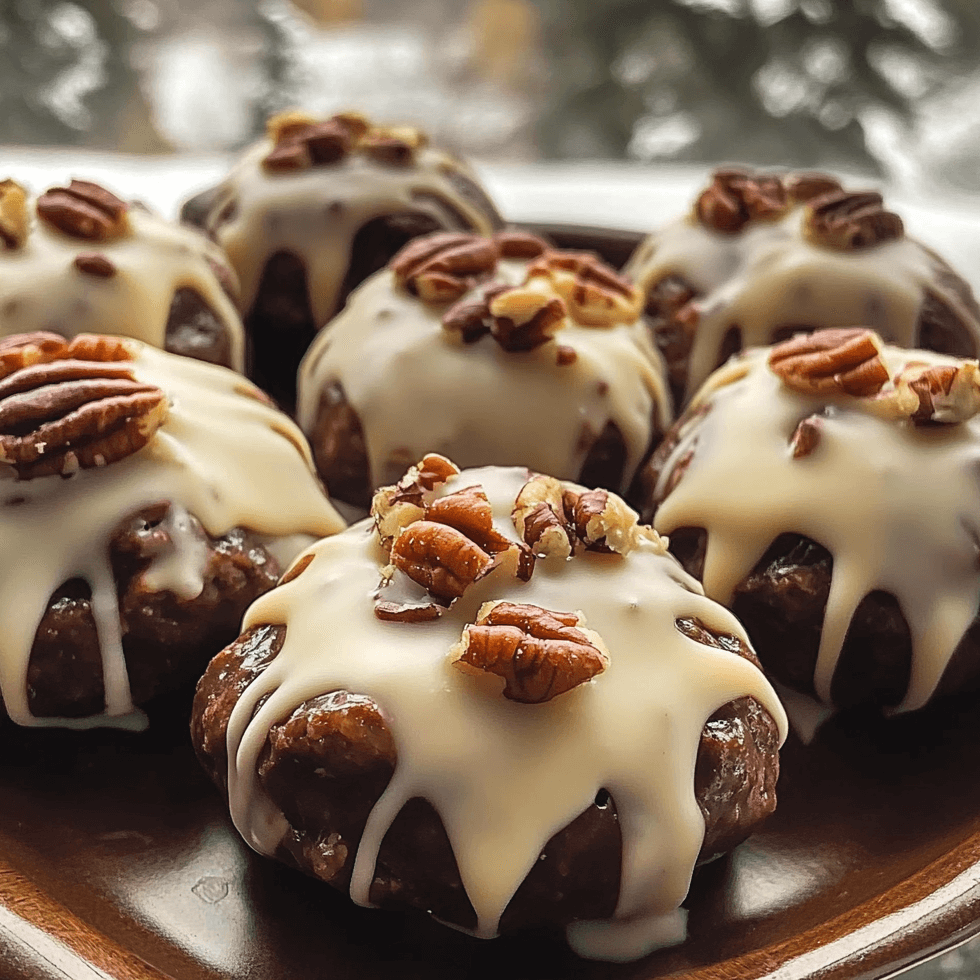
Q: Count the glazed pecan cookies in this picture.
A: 7